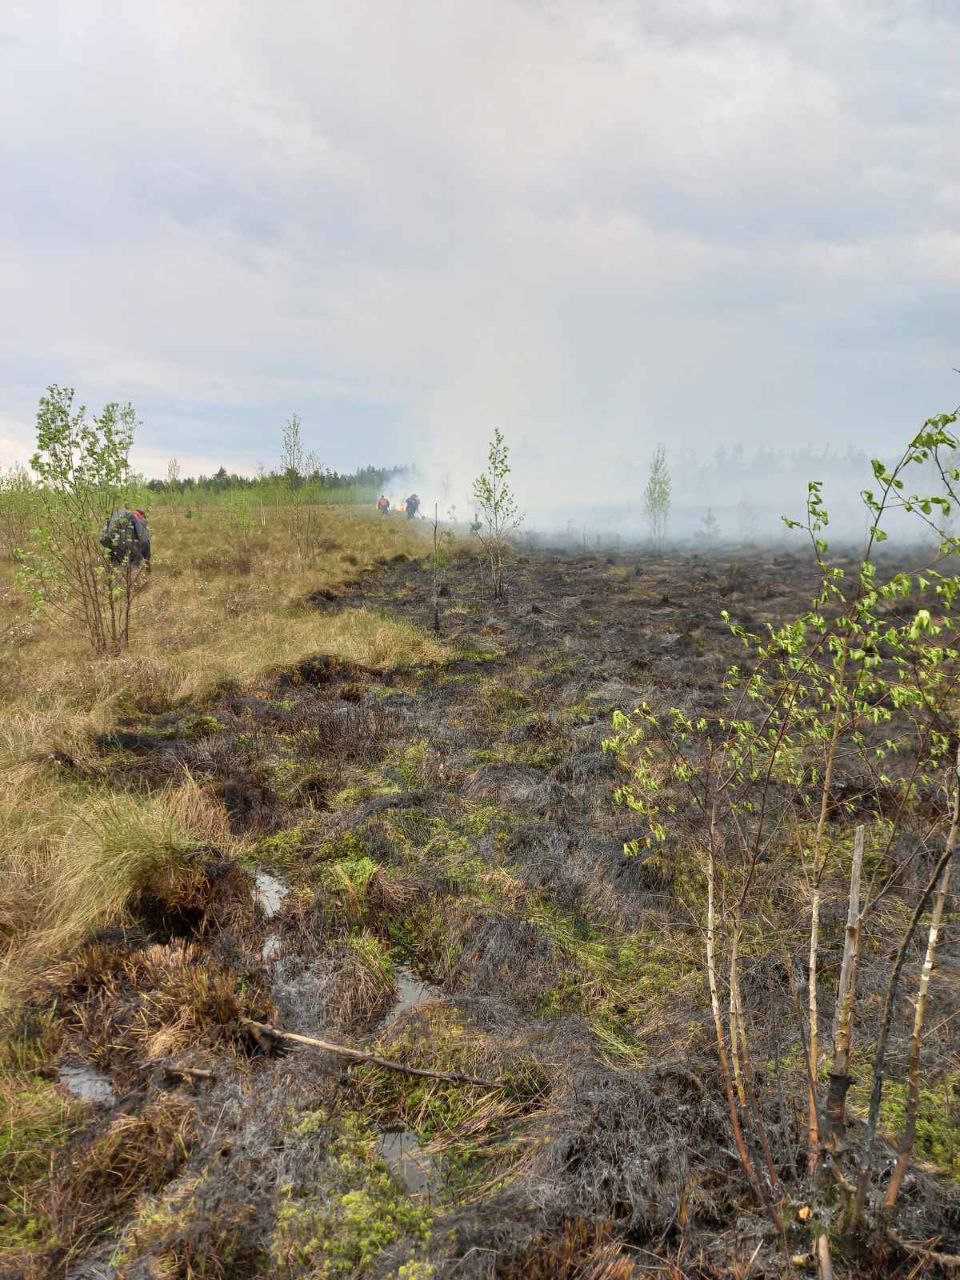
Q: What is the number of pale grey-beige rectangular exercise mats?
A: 0